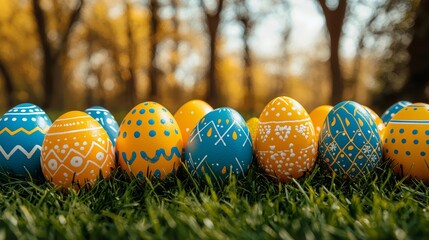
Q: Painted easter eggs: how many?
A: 13